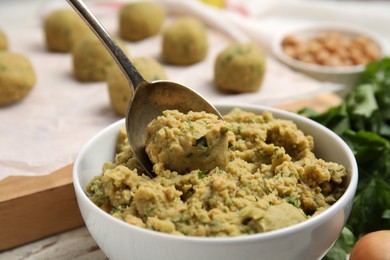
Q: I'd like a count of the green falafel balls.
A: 8